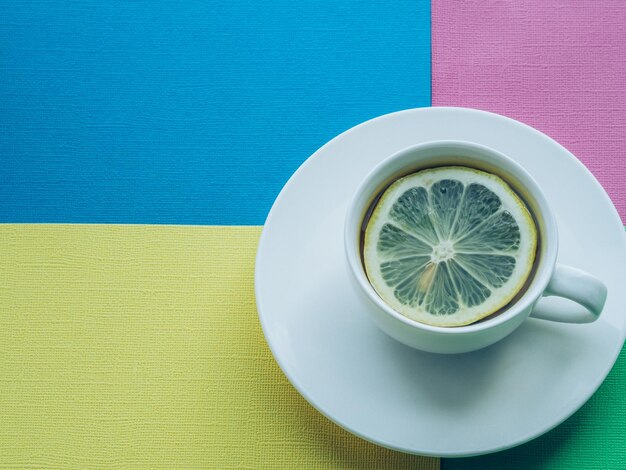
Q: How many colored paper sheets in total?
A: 4